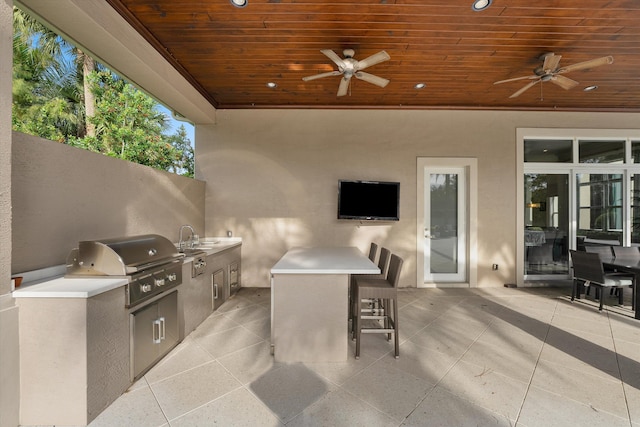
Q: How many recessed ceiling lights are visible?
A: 5